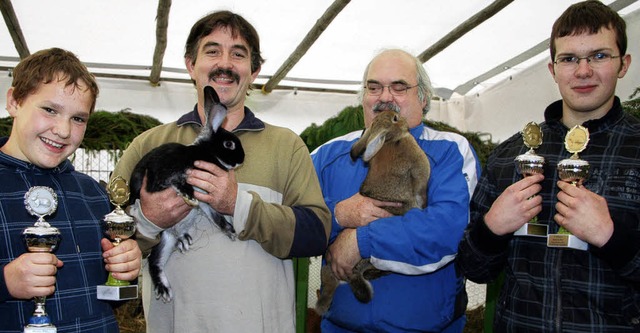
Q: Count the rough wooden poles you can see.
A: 4